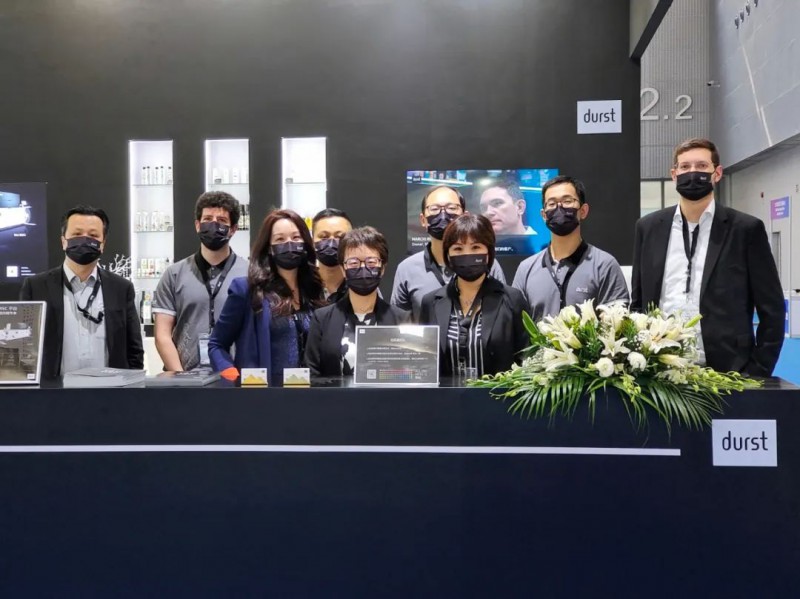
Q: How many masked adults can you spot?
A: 9